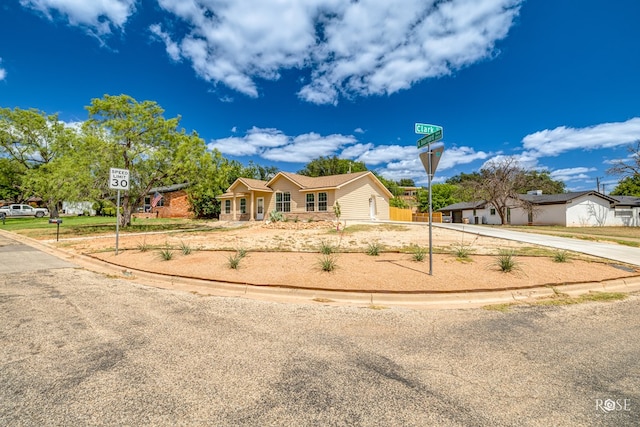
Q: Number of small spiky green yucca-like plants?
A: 12